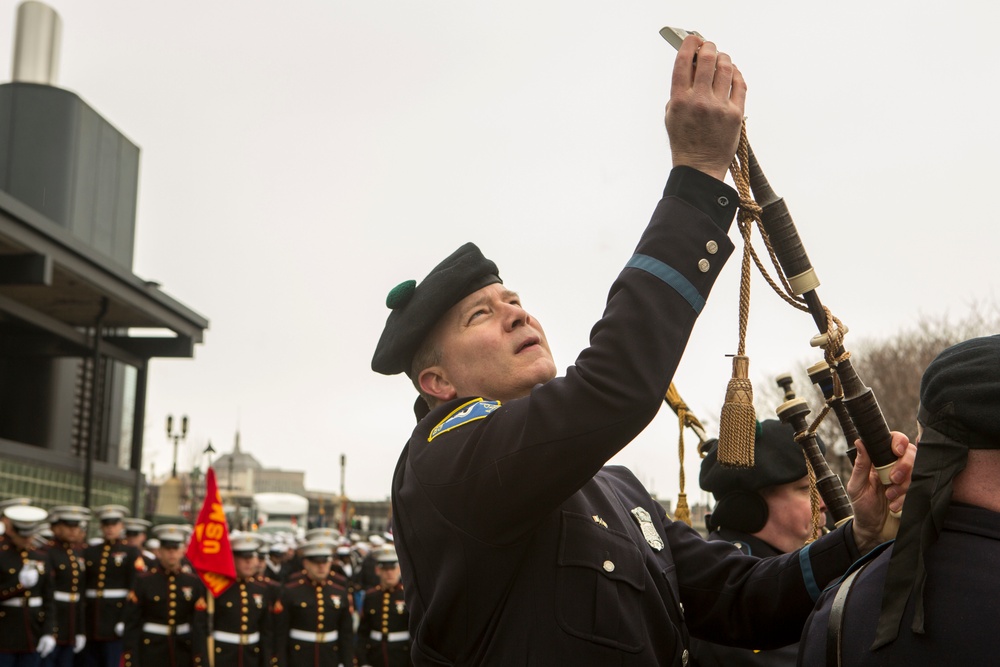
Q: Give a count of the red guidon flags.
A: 1